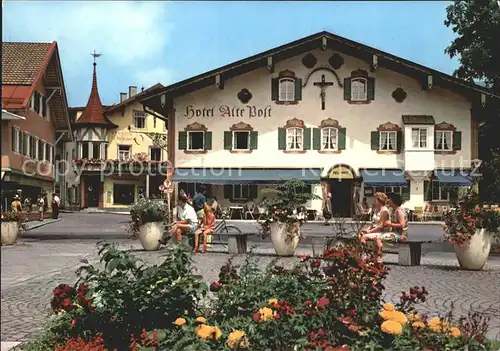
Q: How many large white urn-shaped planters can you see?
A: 4